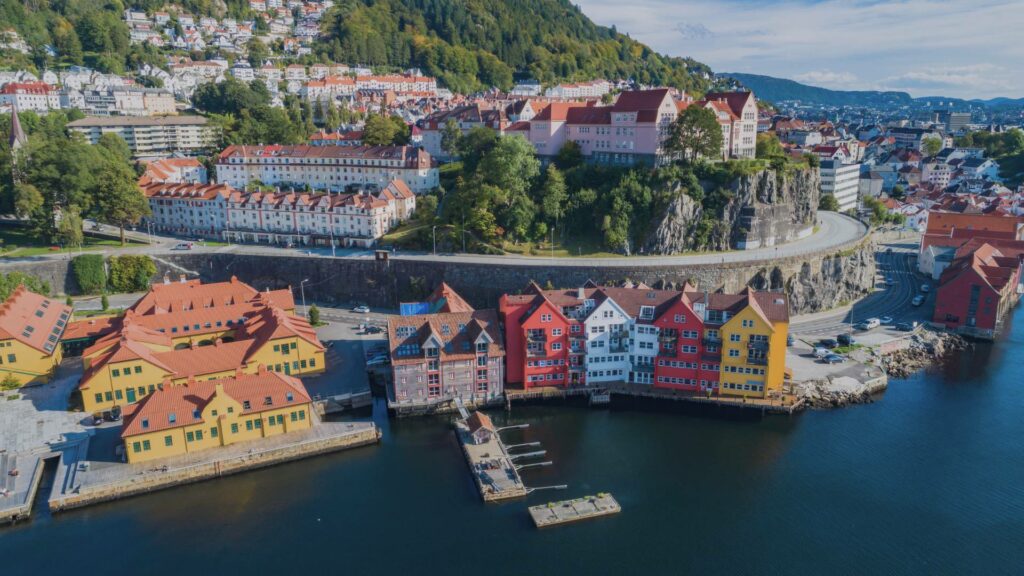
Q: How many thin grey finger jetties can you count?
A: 5